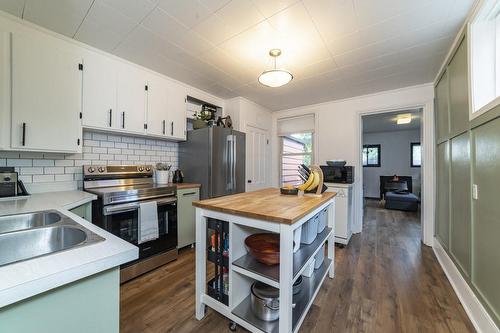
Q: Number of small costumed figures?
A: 0